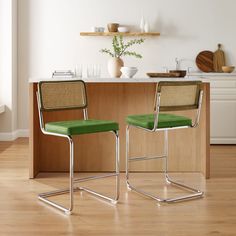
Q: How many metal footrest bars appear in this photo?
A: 2